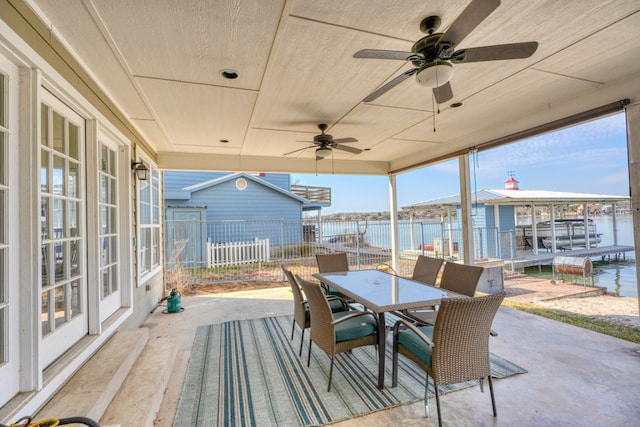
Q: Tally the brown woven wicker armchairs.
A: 6